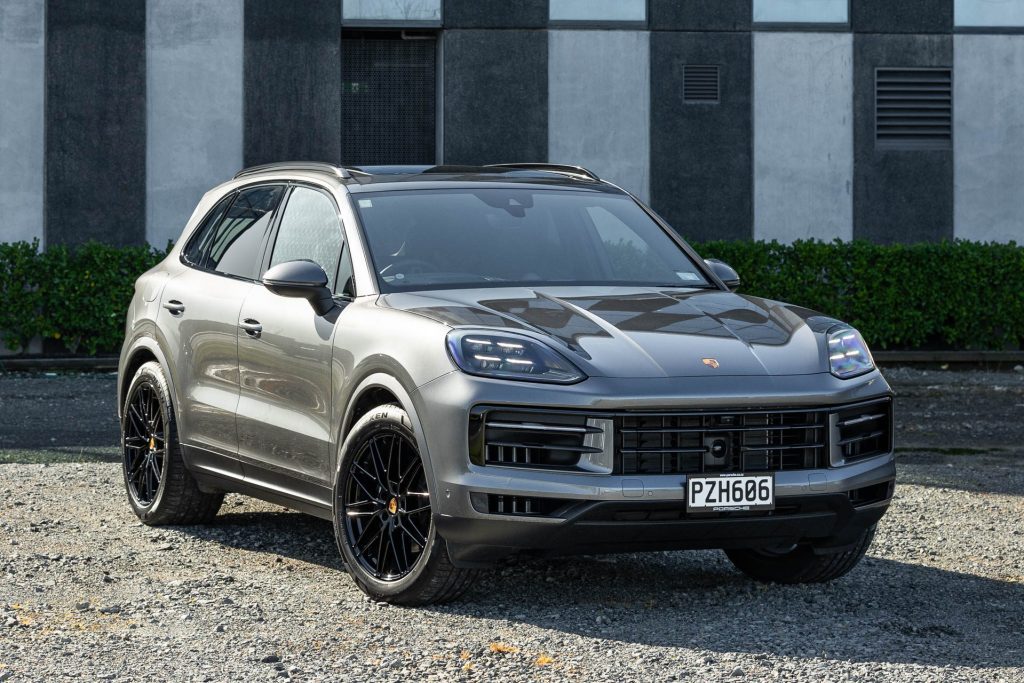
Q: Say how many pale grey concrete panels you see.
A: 5